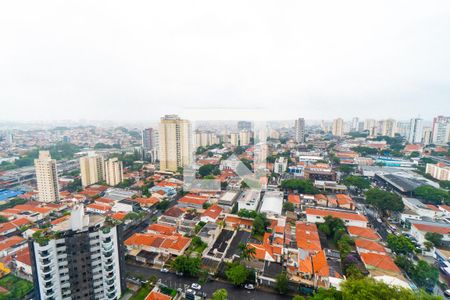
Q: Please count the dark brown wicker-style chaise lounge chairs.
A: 0